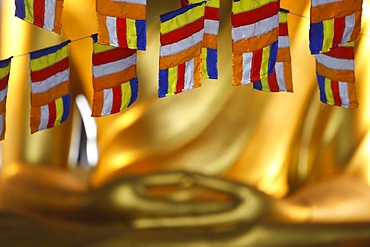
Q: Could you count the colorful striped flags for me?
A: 11